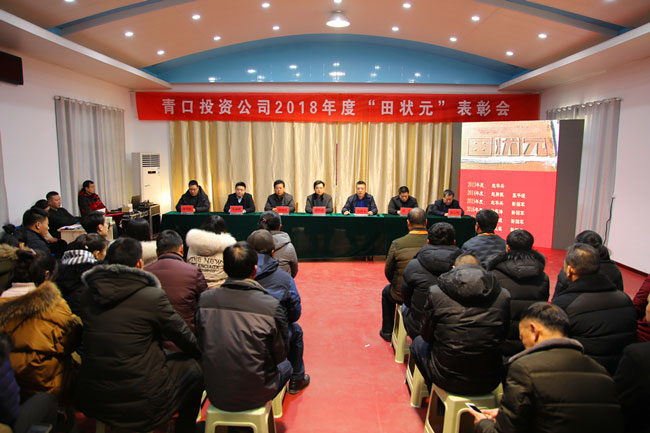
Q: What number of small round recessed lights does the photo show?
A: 15